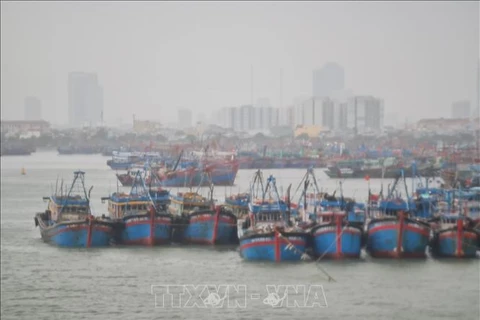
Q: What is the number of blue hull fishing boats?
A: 7